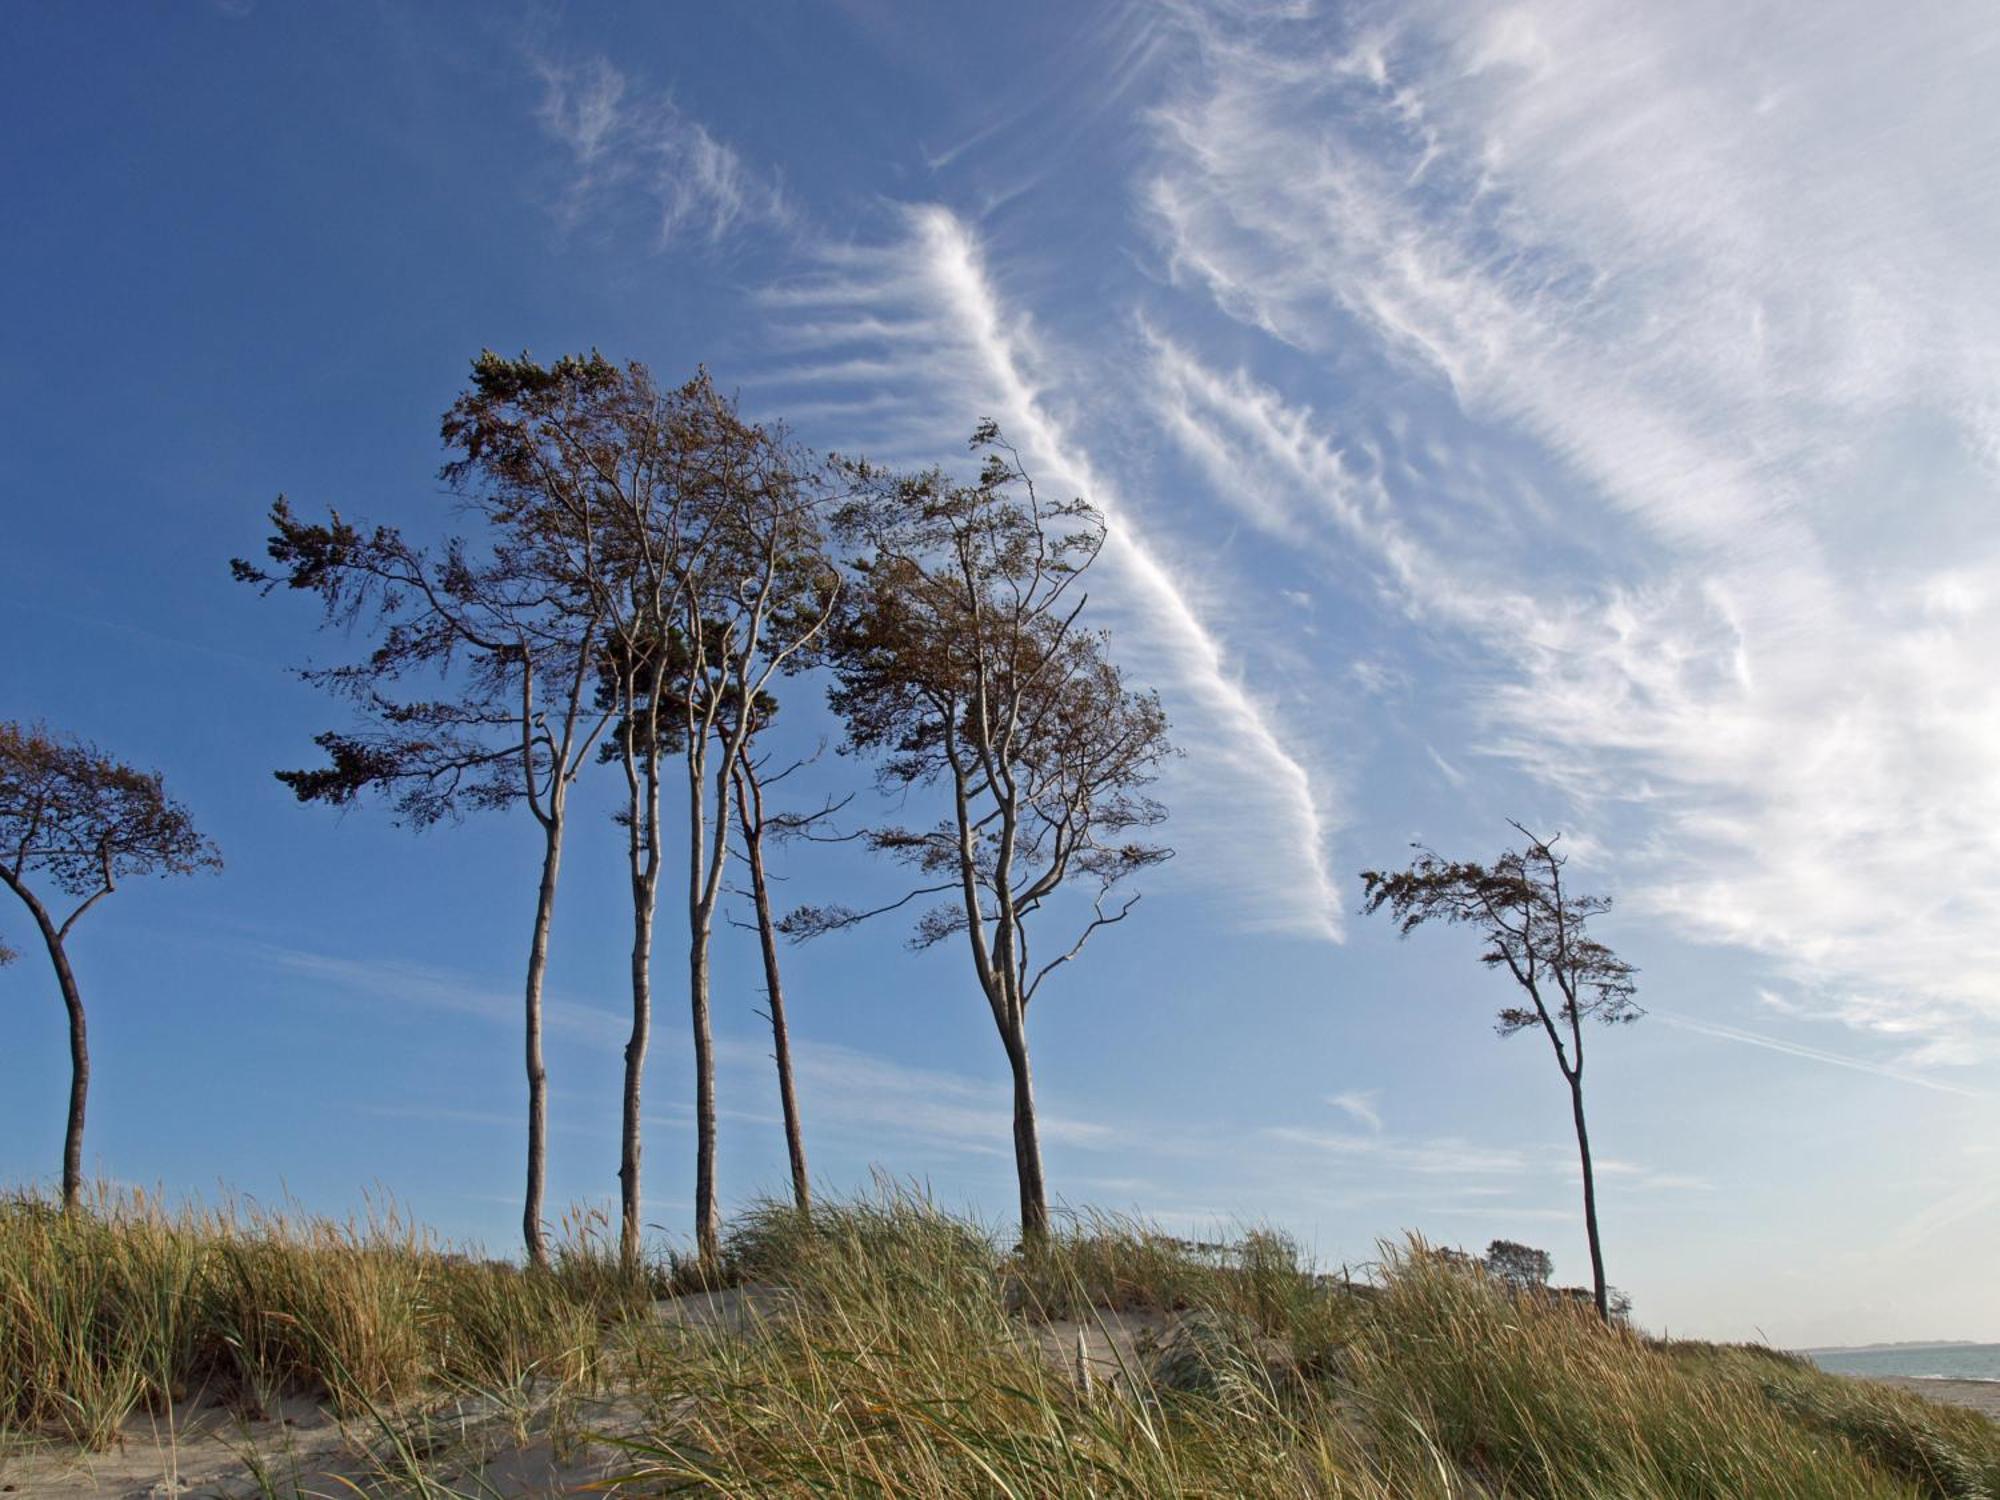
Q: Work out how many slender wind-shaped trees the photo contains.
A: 7